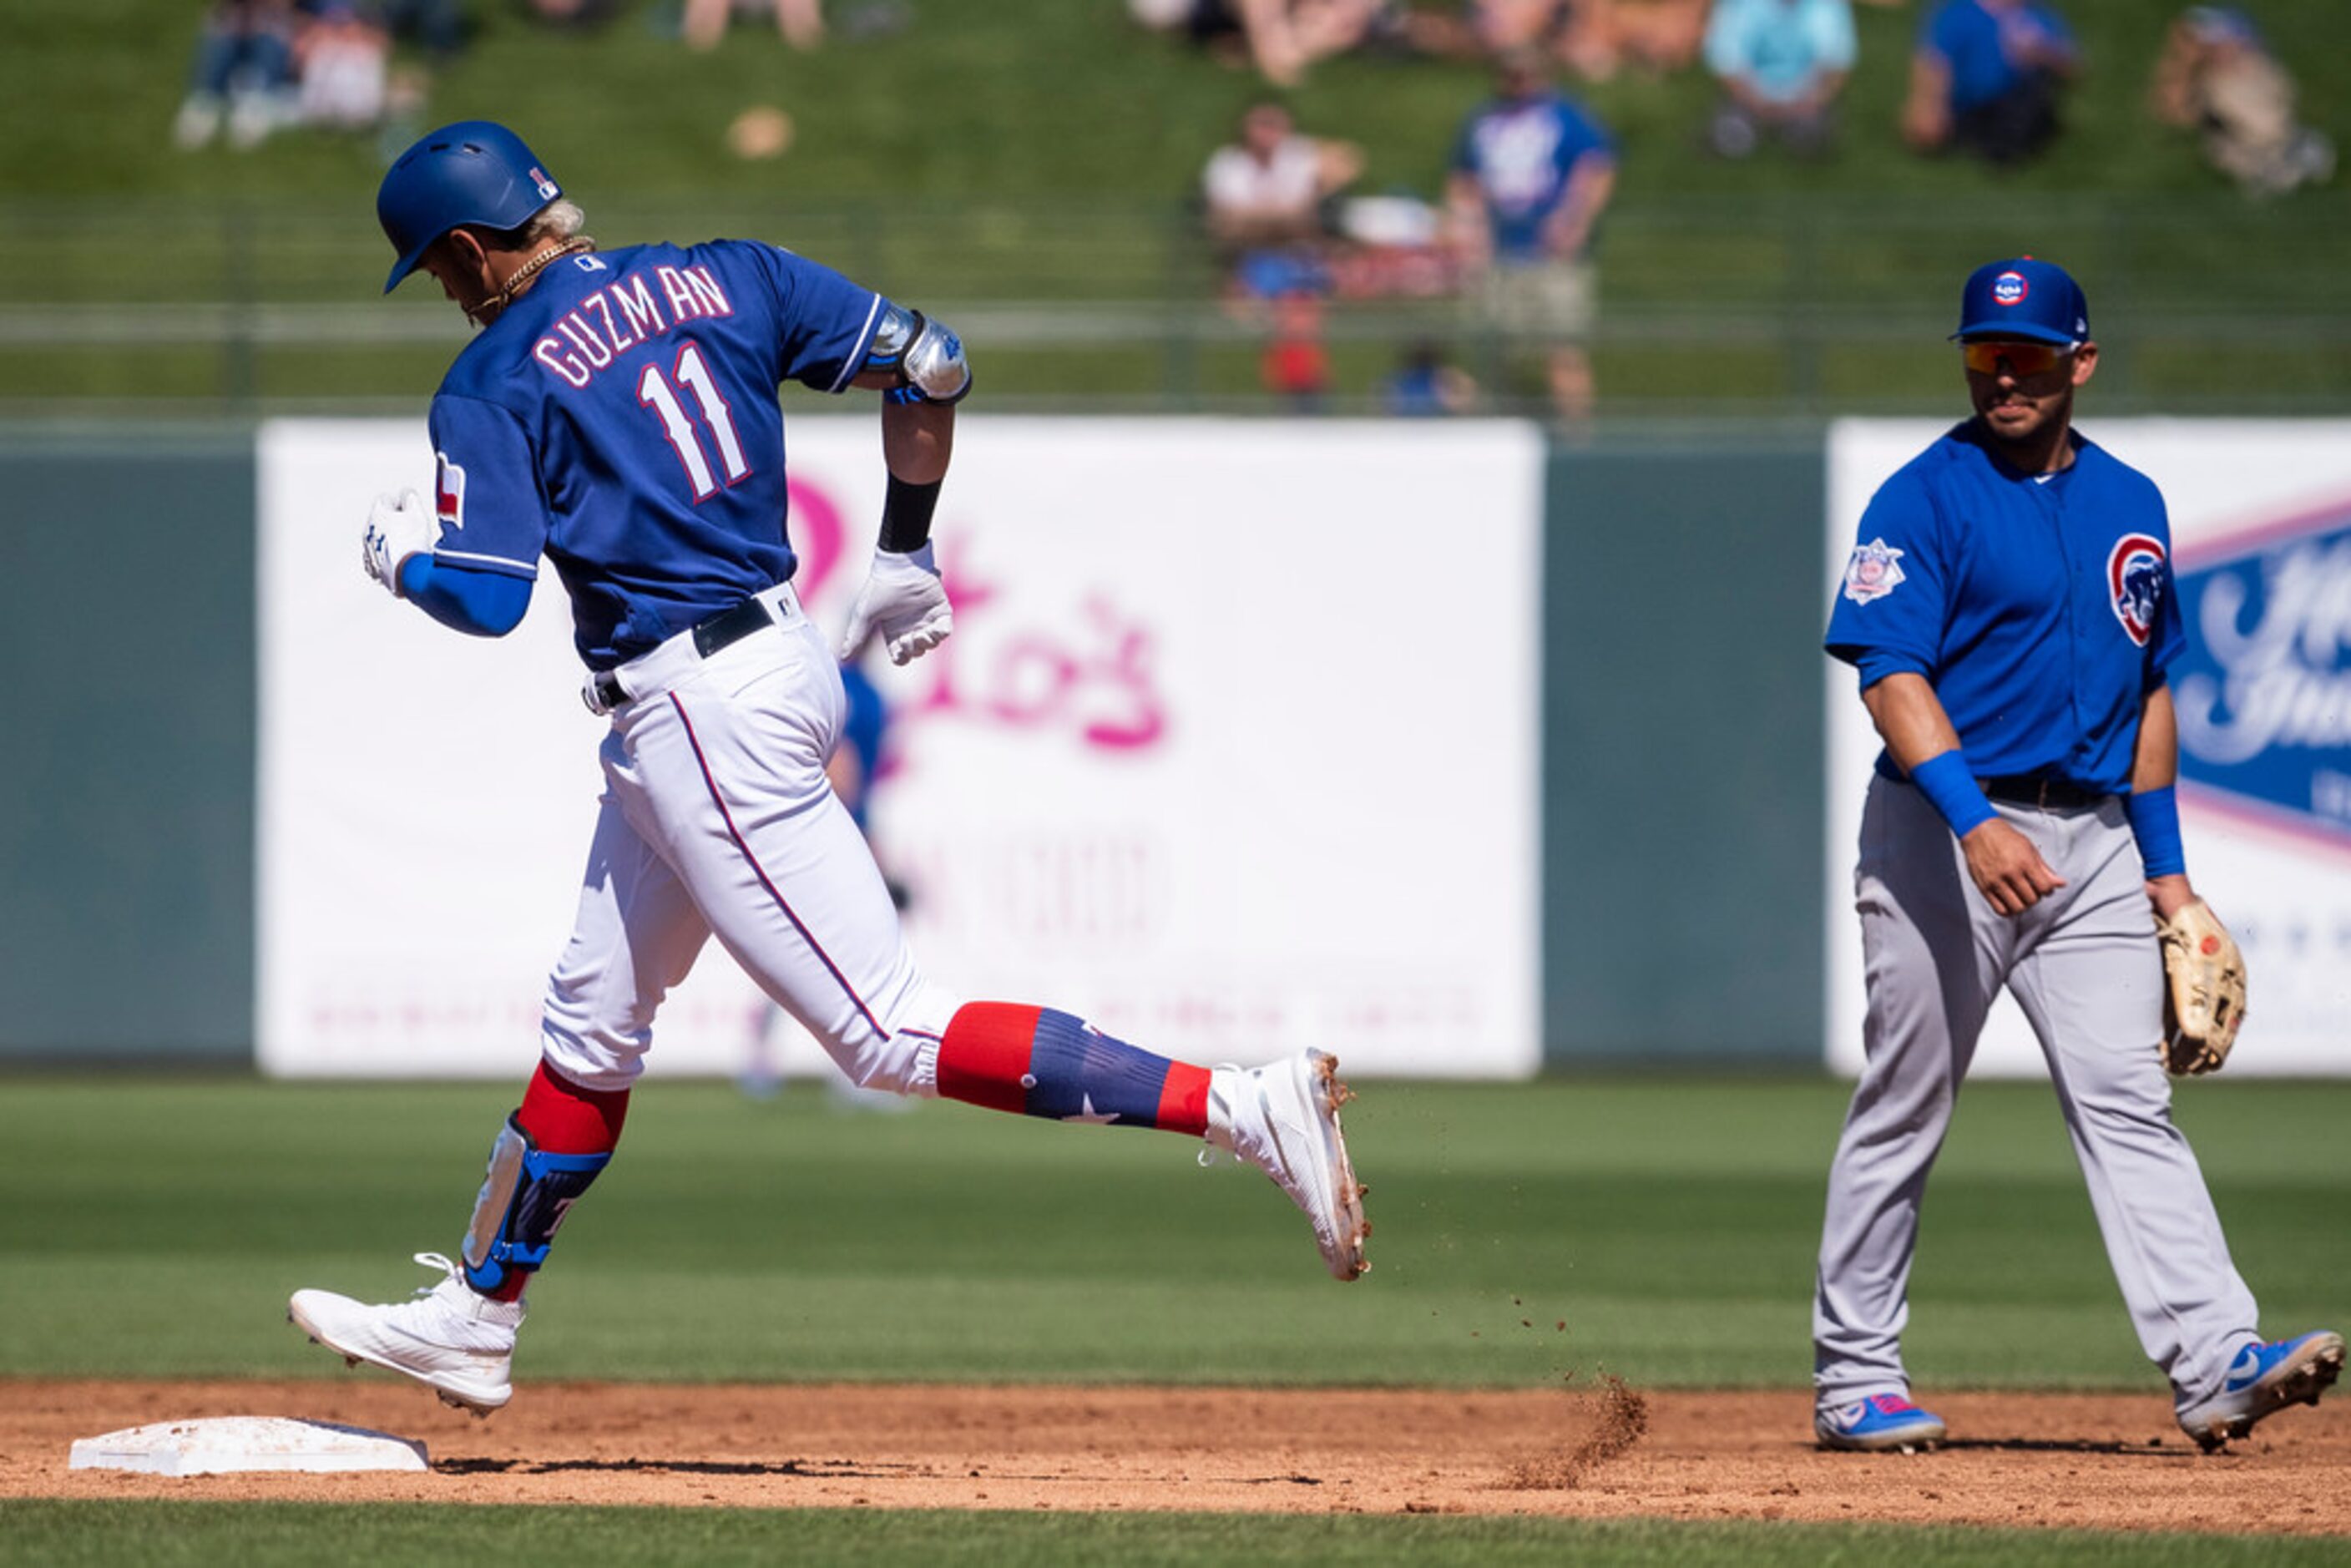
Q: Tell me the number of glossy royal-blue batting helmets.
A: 1